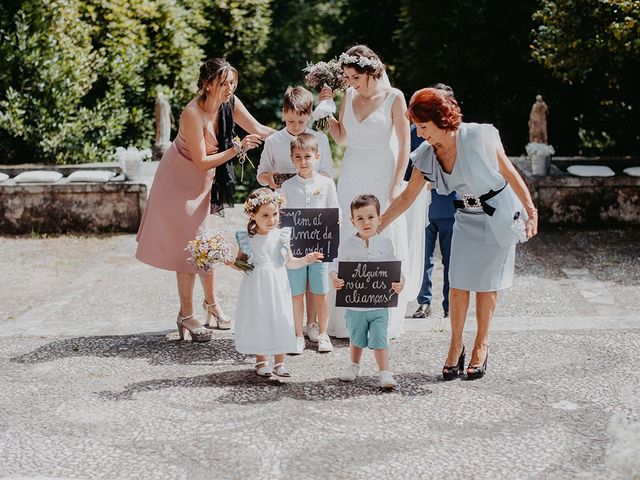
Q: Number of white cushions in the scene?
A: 5